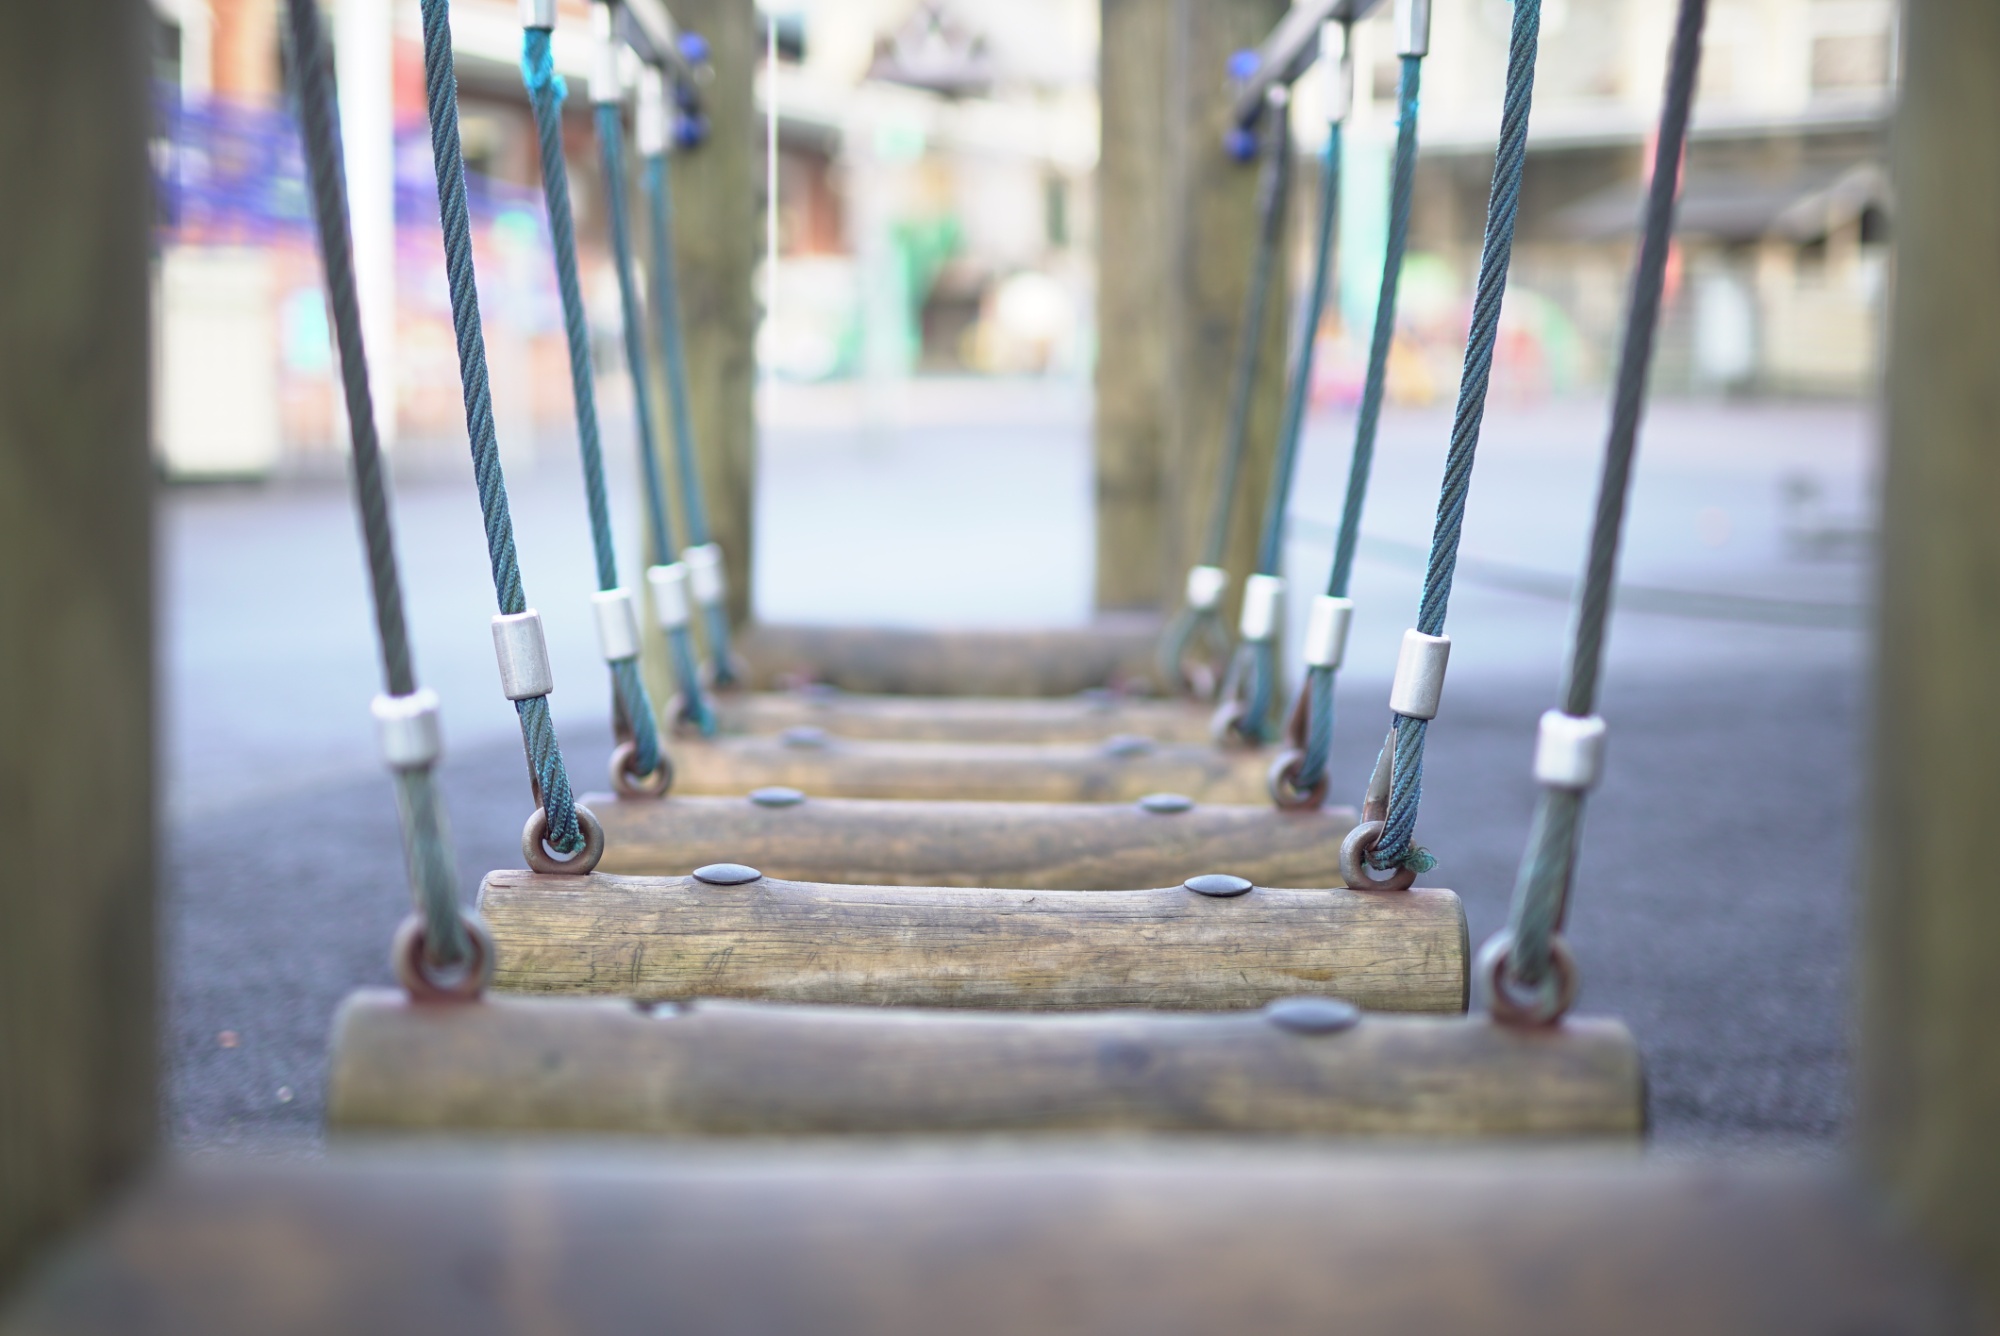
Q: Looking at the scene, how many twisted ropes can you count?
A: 10